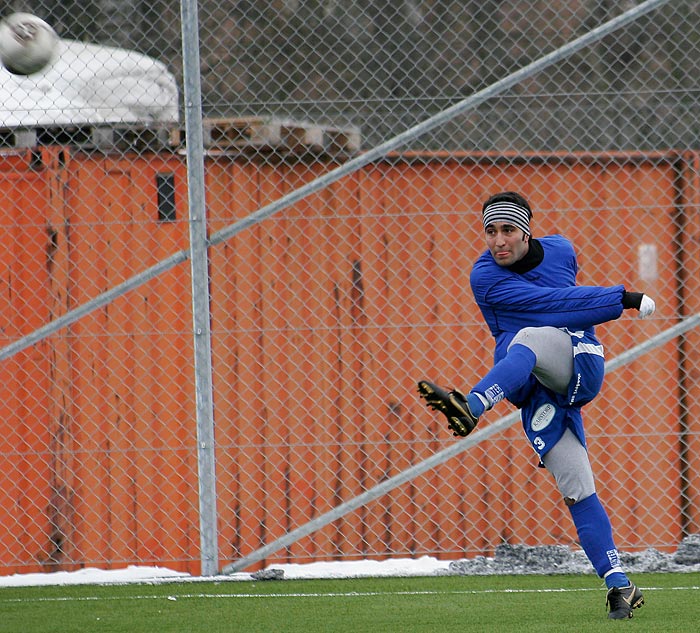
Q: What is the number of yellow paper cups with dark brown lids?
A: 0